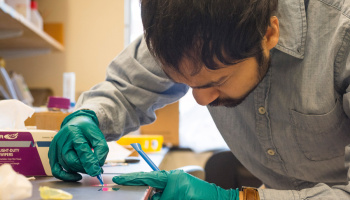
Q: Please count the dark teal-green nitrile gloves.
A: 2